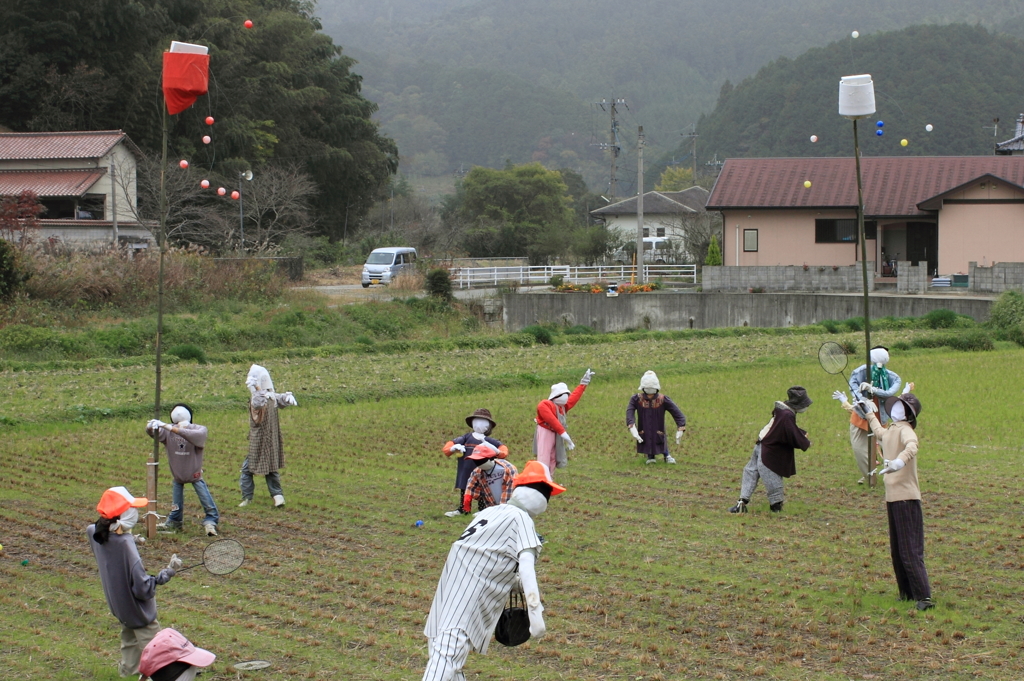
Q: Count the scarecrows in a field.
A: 12